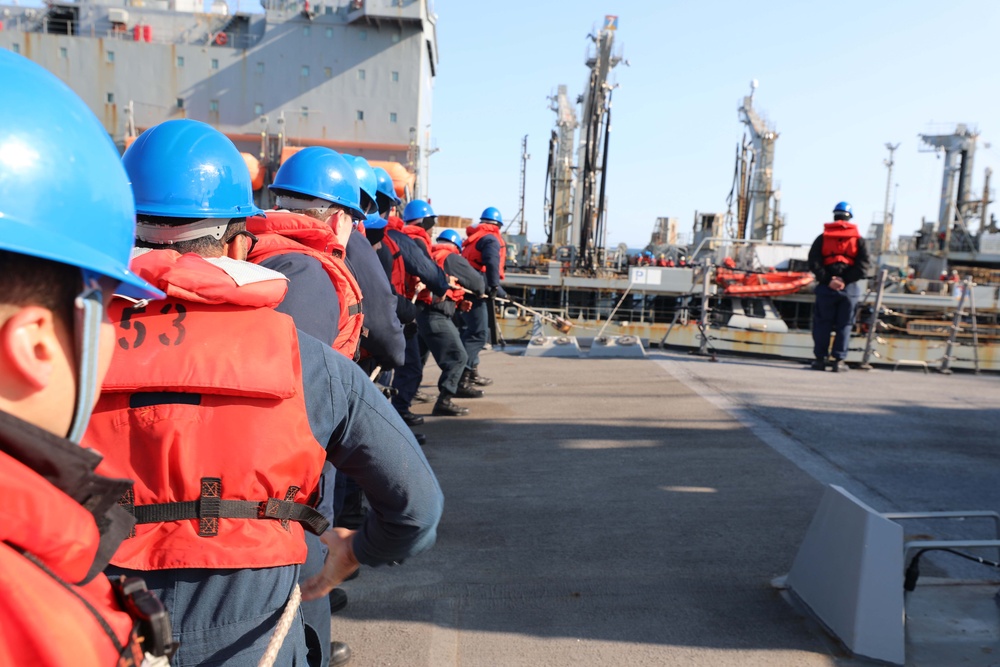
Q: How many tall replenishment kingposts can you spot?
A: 4